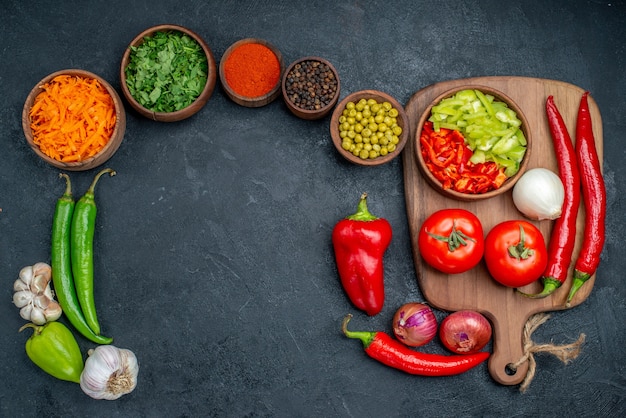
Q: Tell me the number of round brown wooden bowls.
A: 6